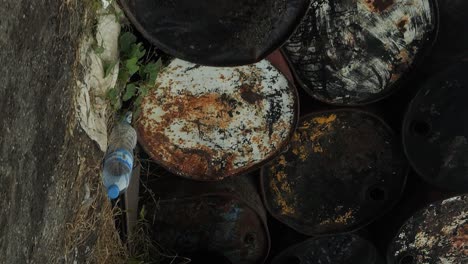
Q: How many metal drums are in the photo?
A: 8